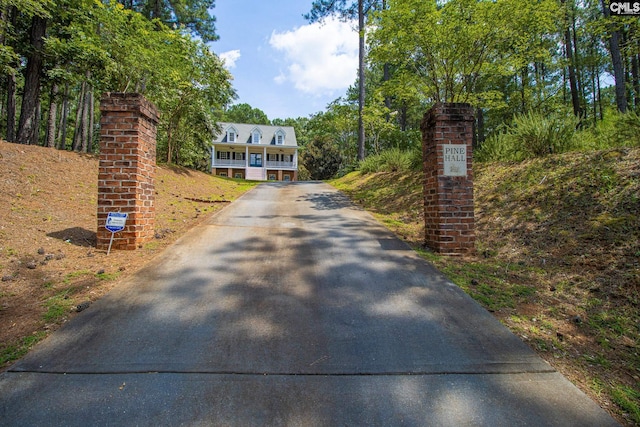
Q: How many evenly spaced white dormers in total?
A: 3